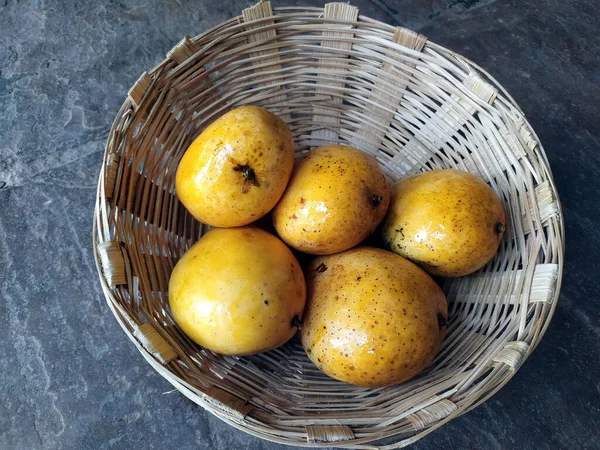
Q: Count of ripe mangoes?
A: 5